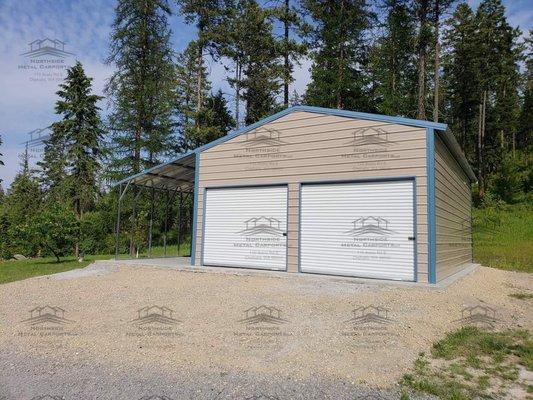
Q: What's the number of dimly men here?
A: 0